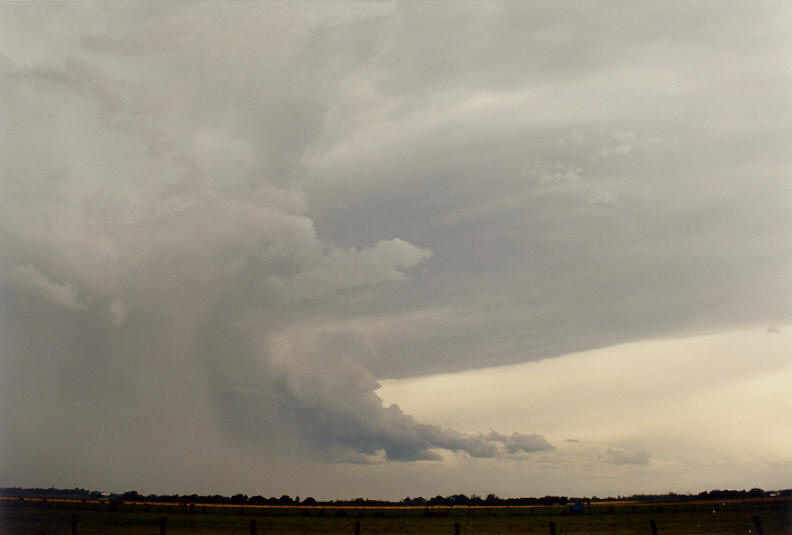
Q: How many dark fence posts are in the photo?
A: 8